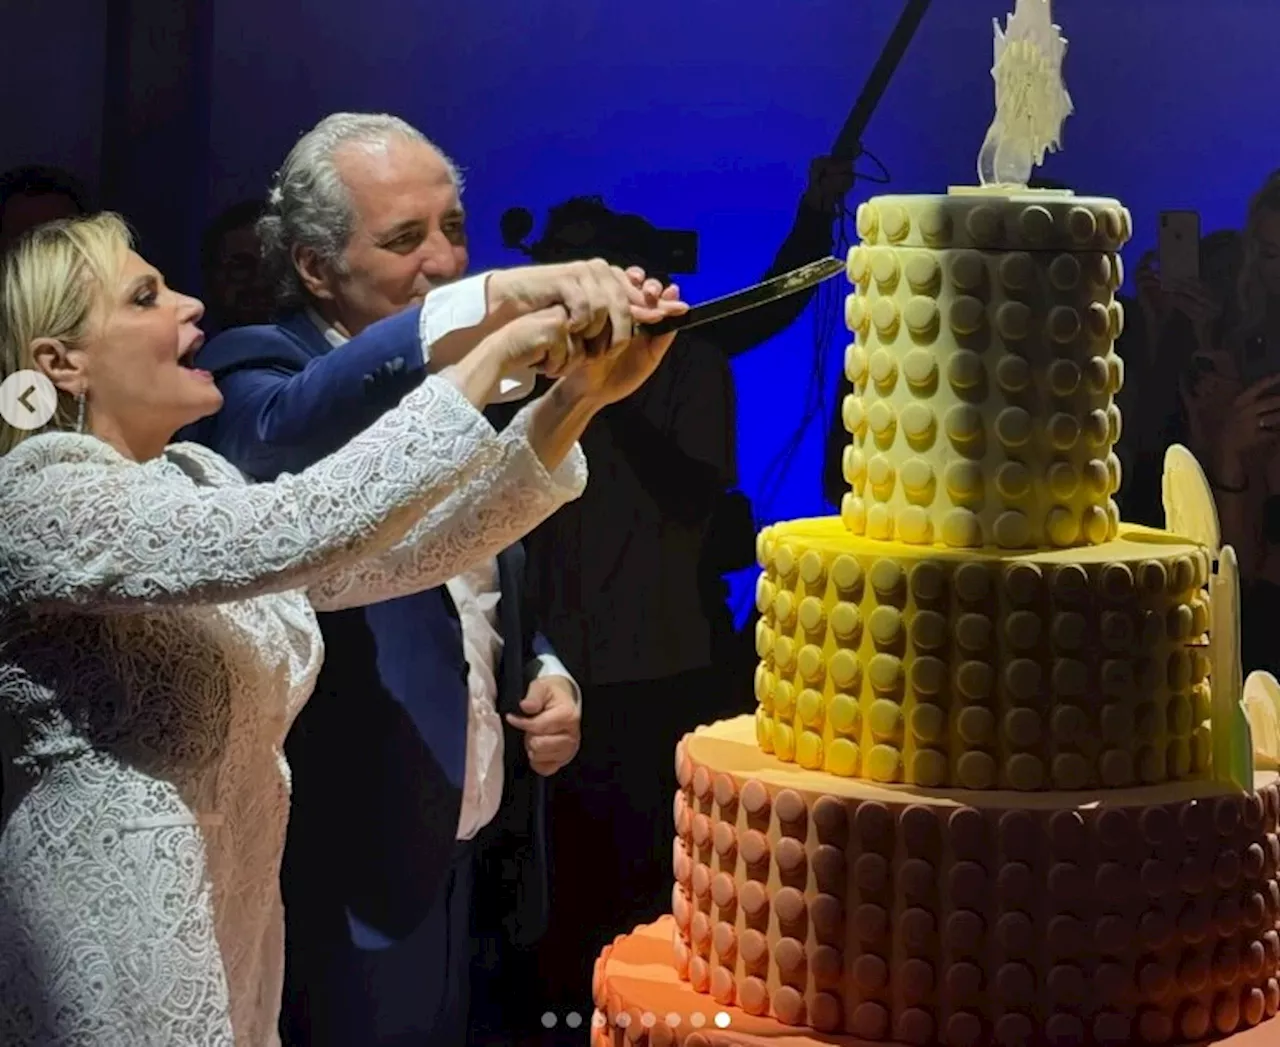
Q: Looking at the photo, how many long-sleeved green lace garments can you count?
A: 0